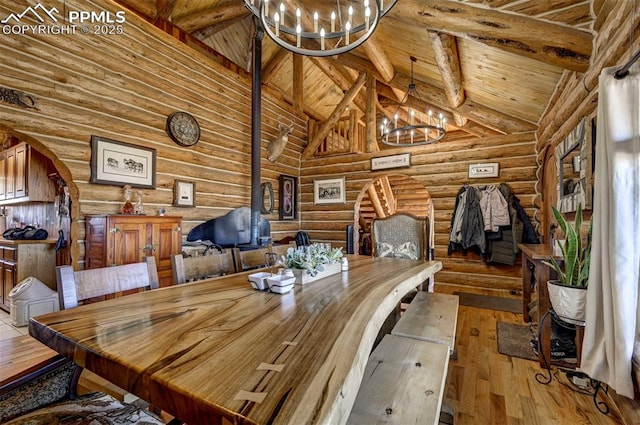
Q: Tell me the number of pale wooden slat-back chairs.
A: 3